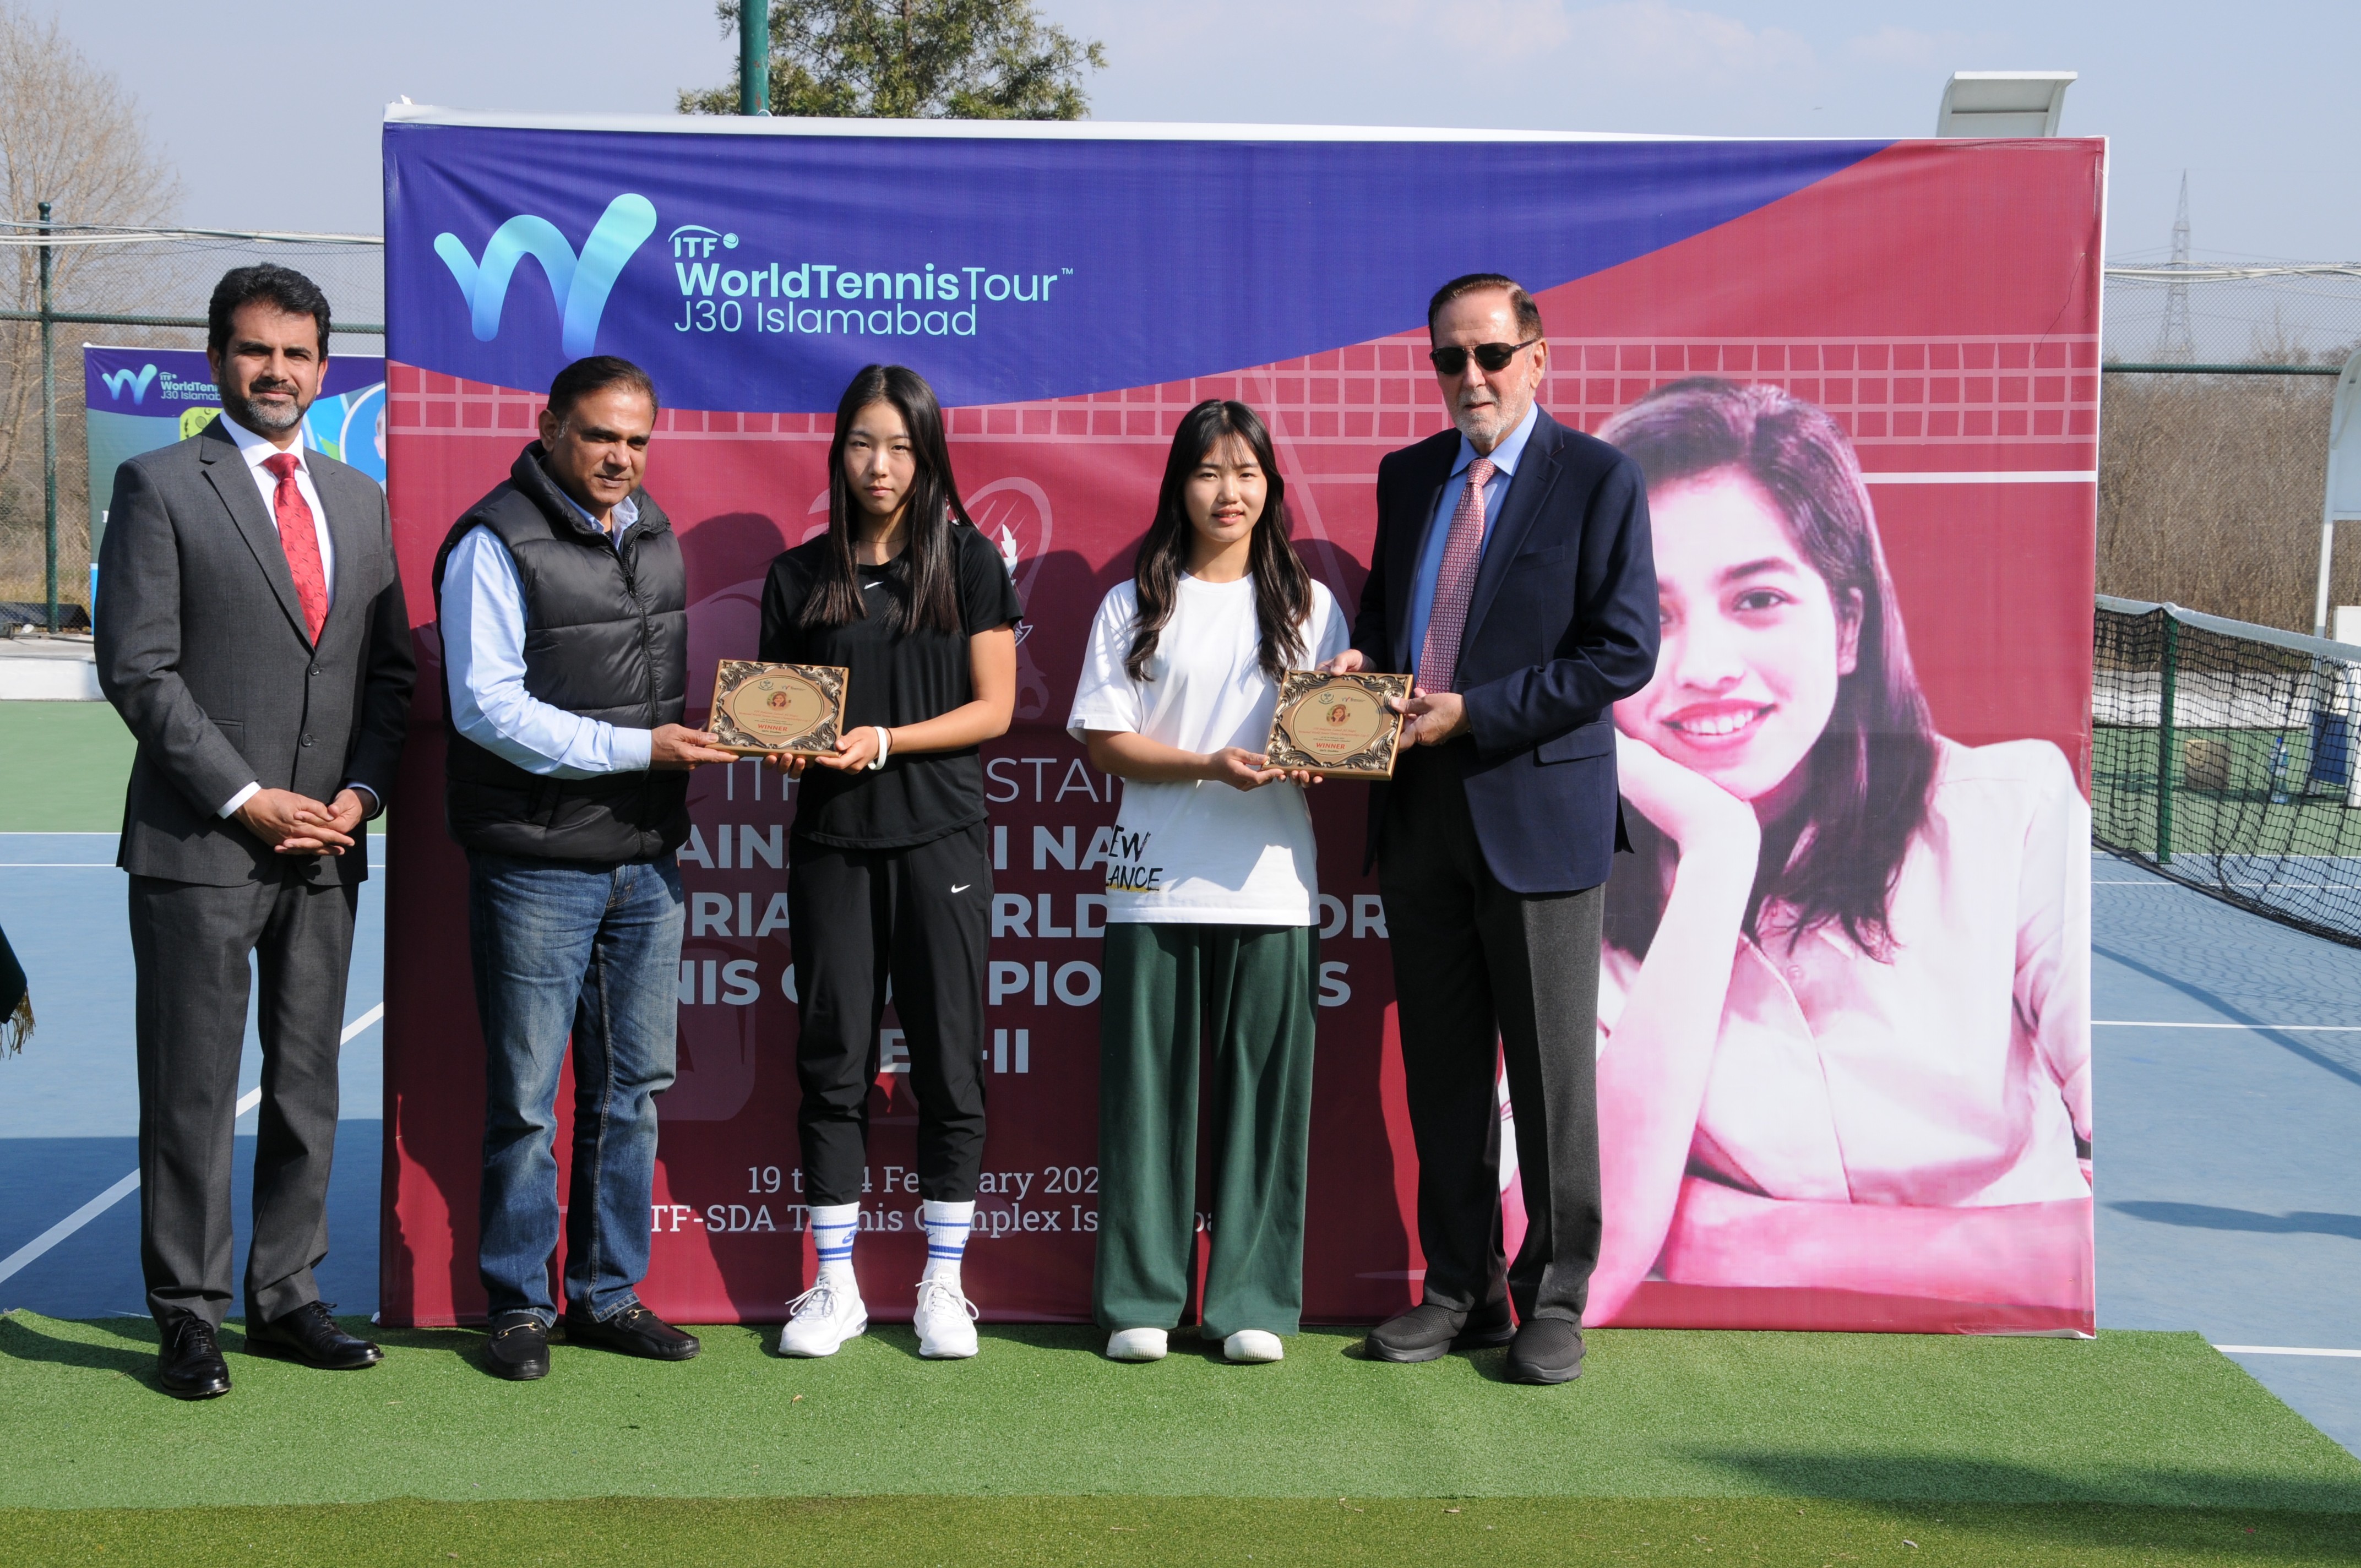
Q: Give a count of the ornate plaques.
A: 2